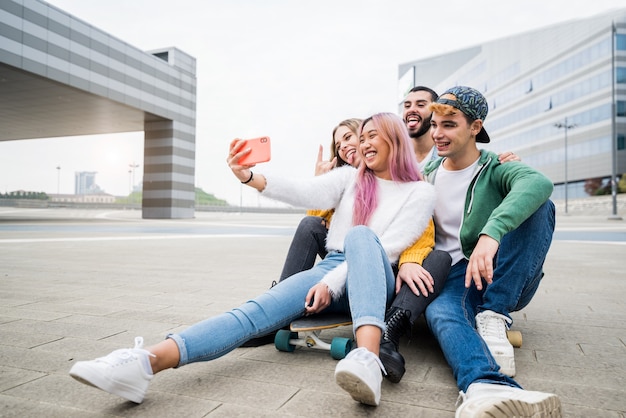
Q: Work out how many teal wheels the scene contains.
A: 2